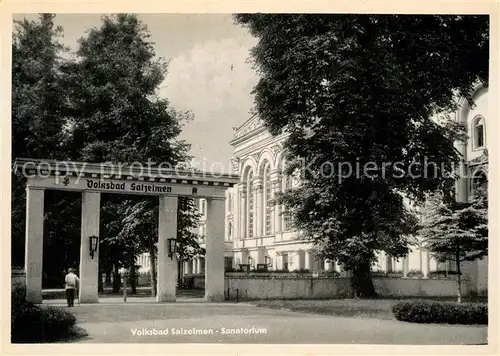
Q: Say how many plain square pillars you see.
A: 4